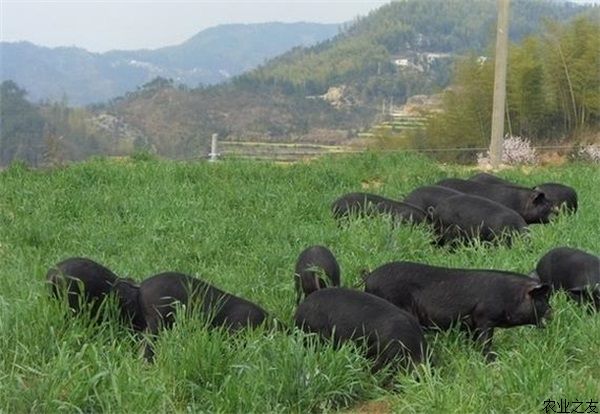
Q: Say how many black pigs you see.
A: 12